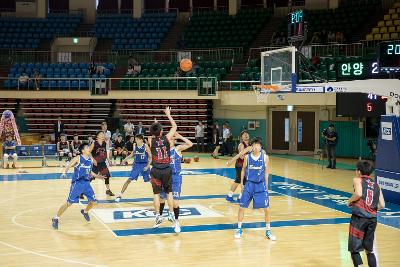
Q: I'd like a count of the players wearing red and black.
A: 4